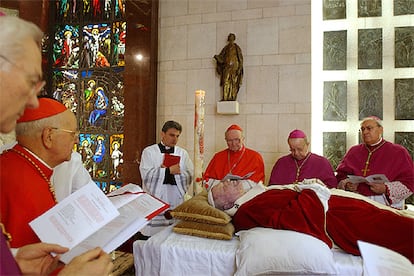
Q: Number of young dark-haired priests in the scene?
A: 1